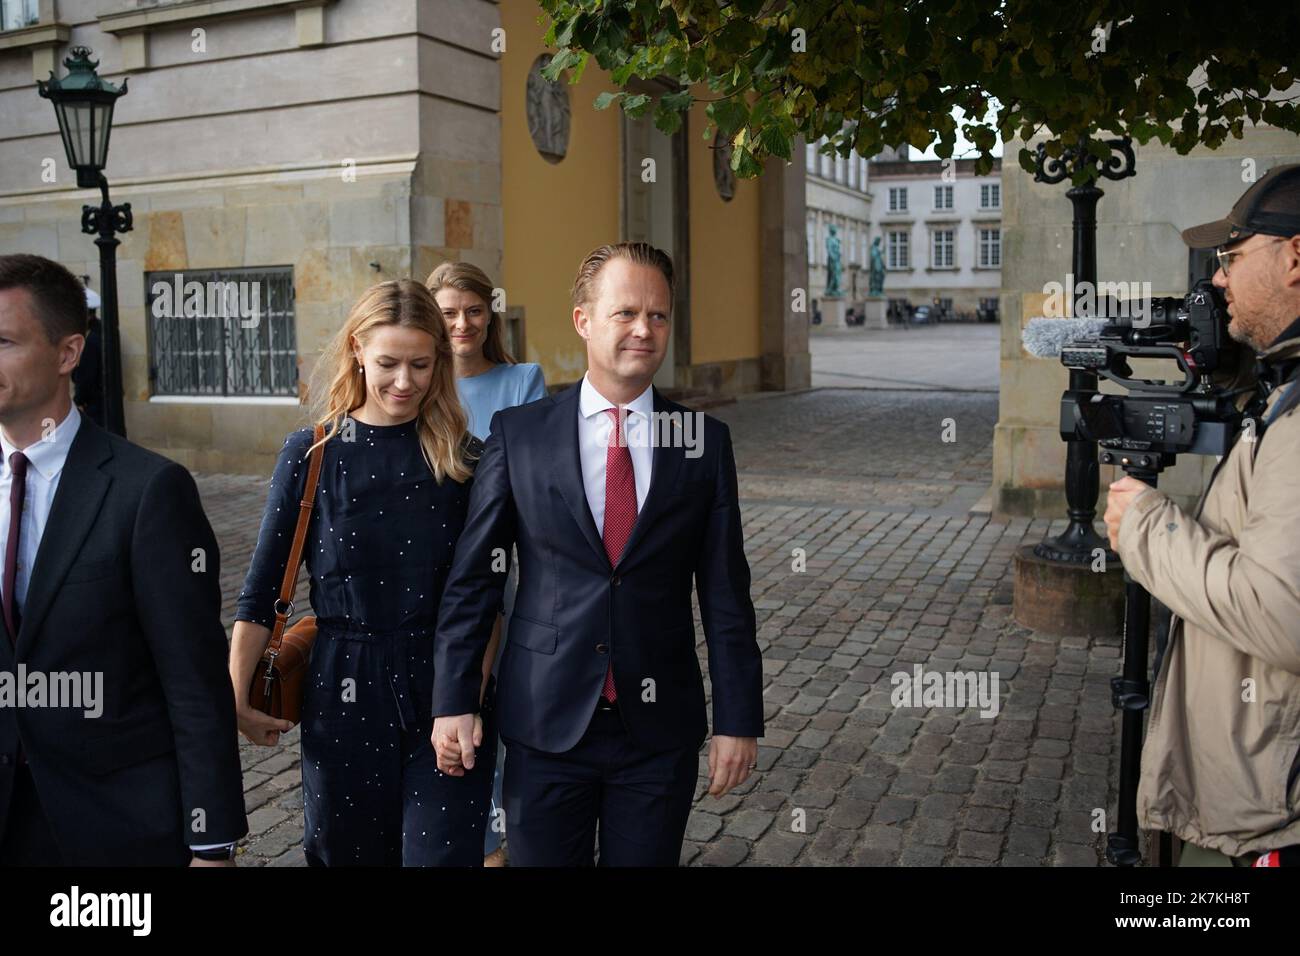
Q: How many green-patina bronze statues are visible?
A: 2